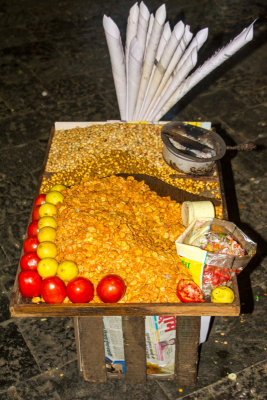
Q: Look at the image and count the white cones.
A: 12